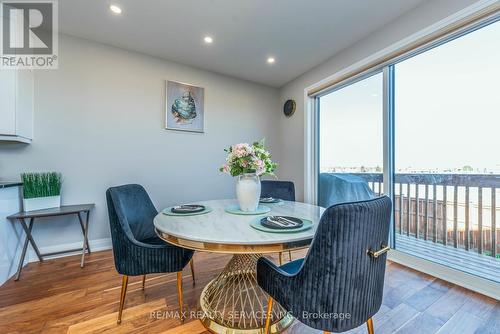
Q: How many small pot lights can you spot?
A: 3